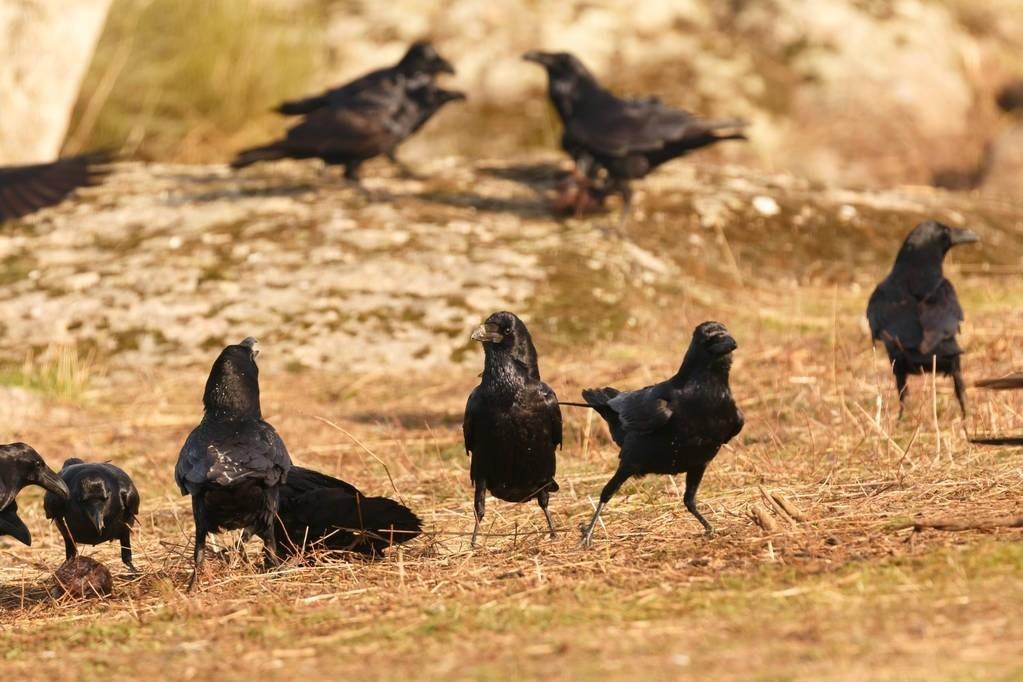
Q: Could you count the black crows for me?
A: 11